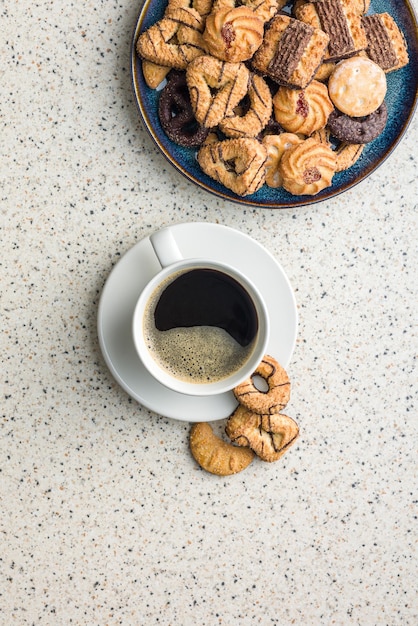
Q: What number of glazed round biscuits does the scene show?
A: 1